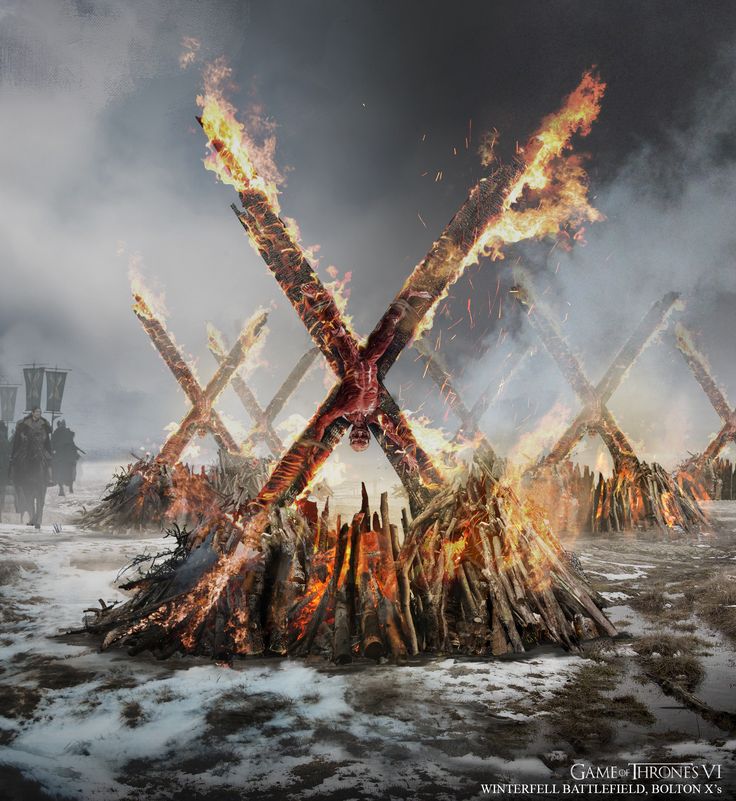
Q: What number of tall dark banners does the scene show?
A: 3